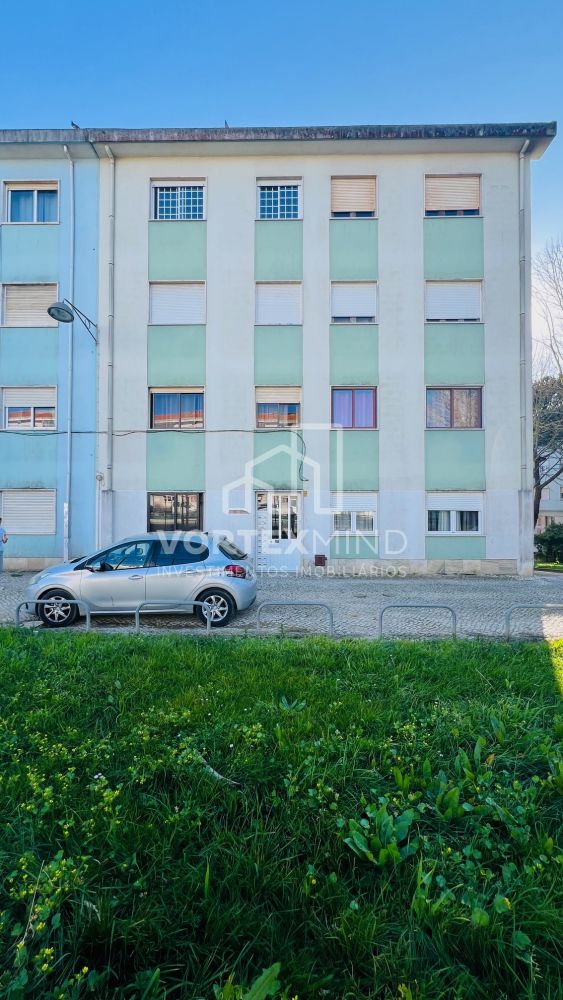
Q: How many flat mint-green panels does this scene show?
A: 14